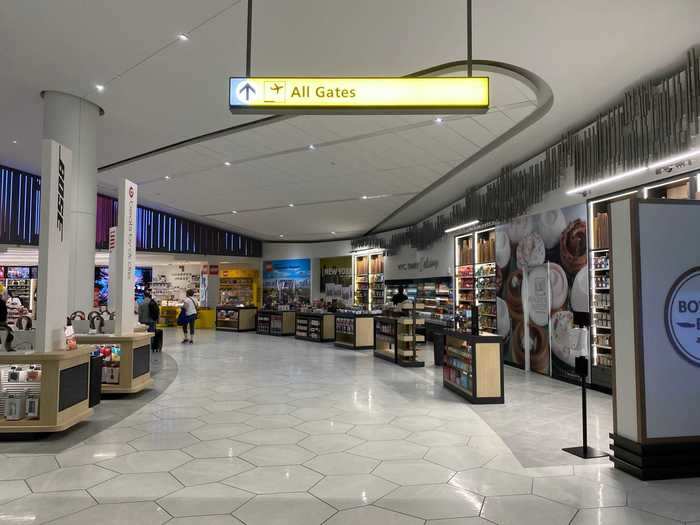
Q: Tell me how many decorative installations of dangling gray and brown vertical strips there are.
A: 1